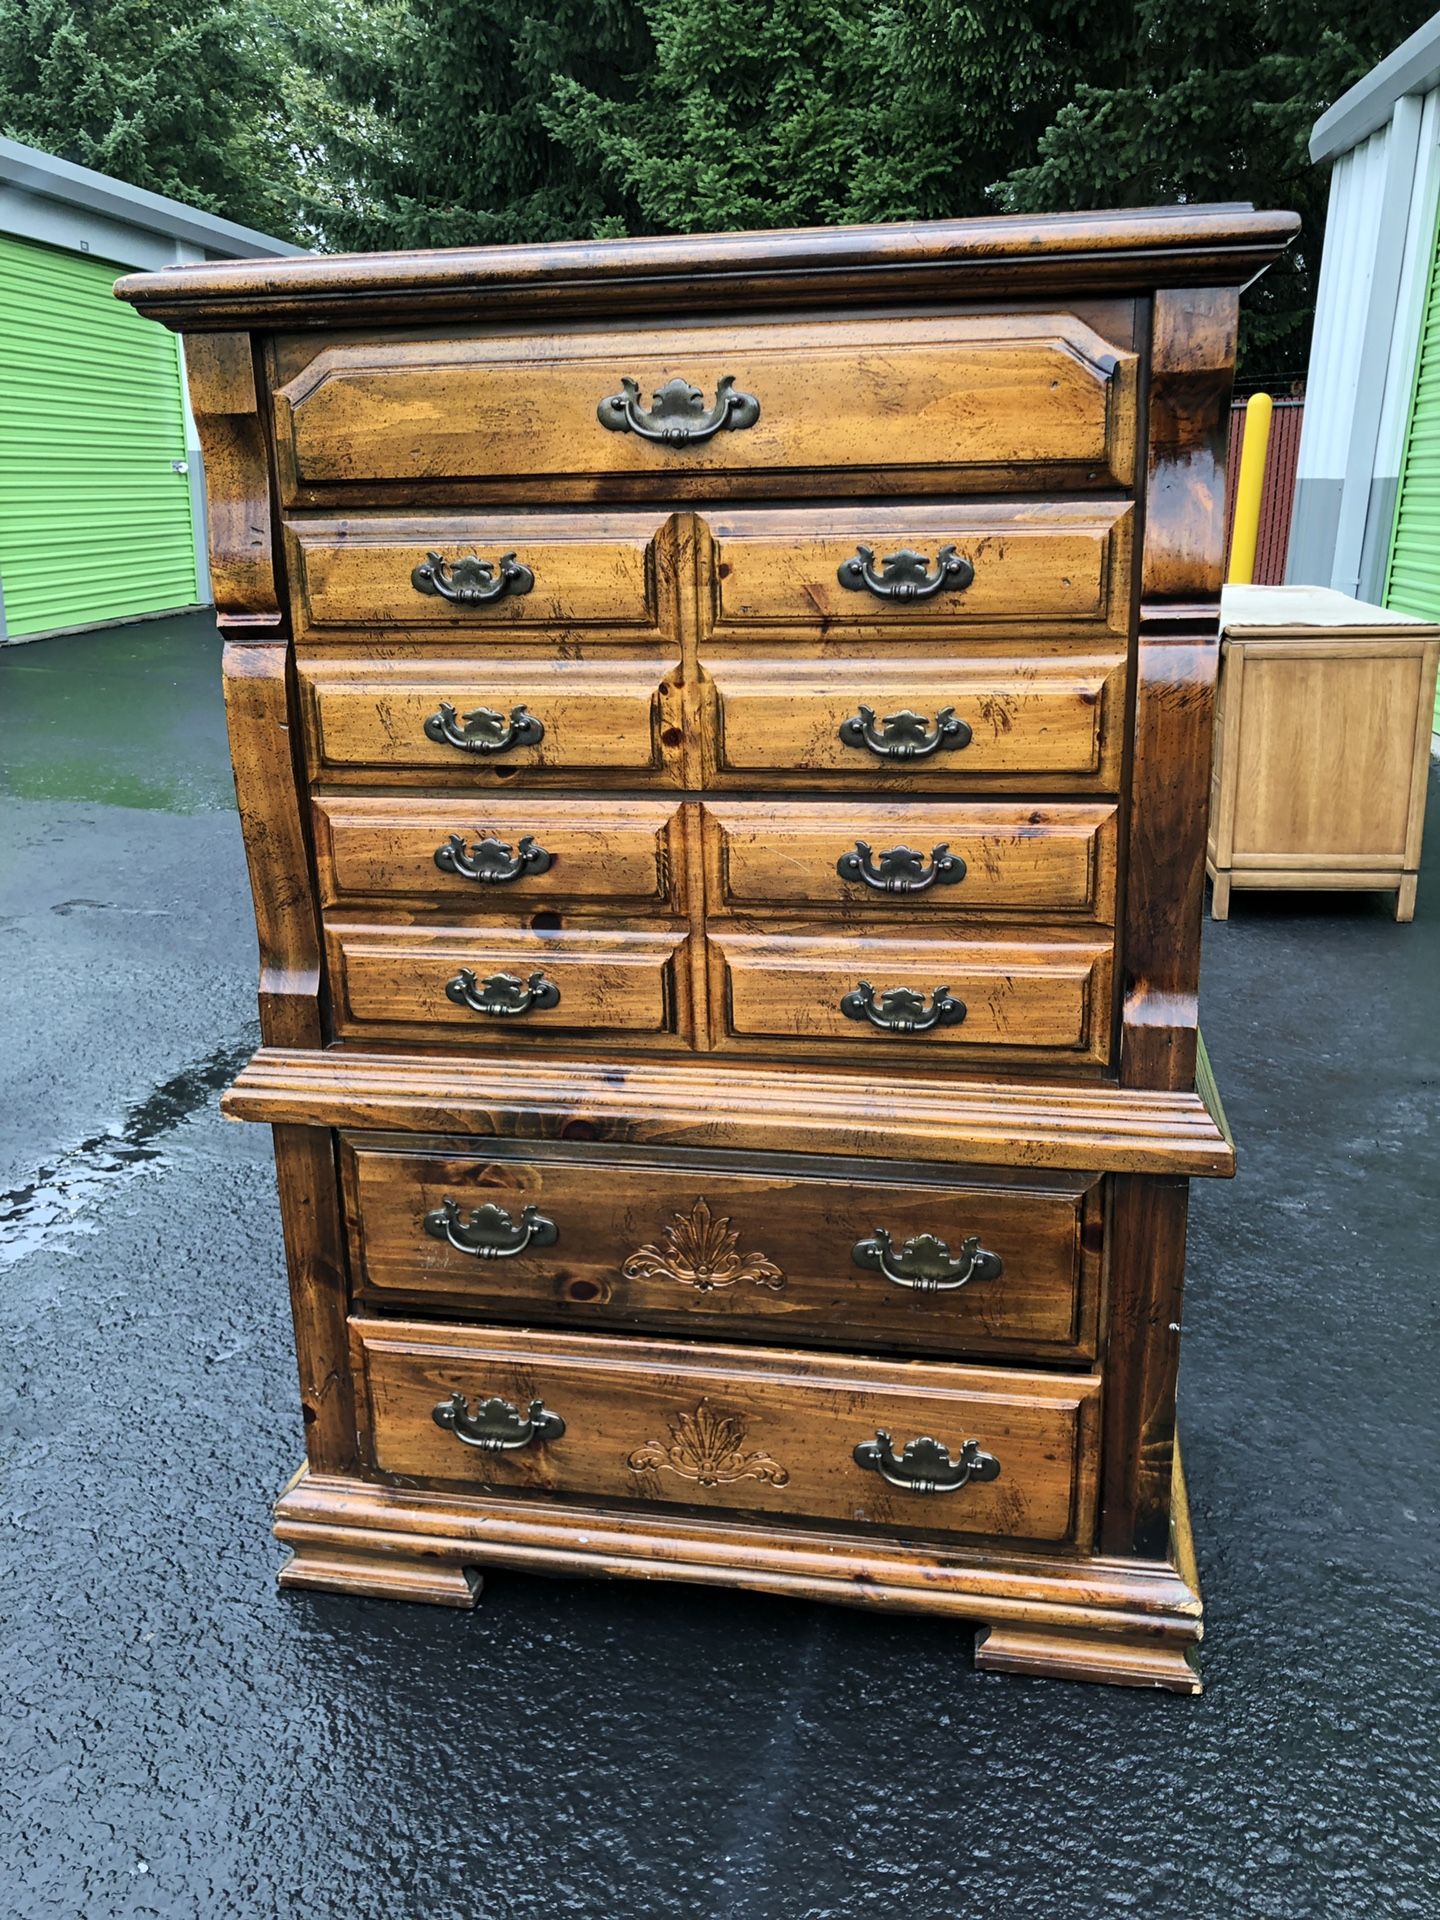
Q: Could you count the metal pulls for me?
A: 13